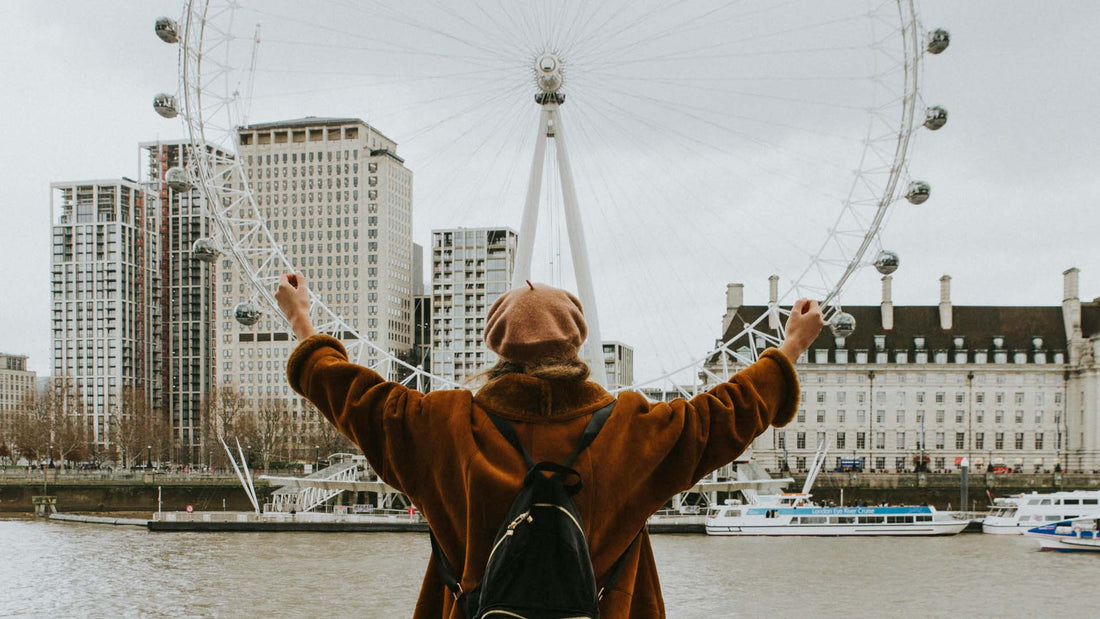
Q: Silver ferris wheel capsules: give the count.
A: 10